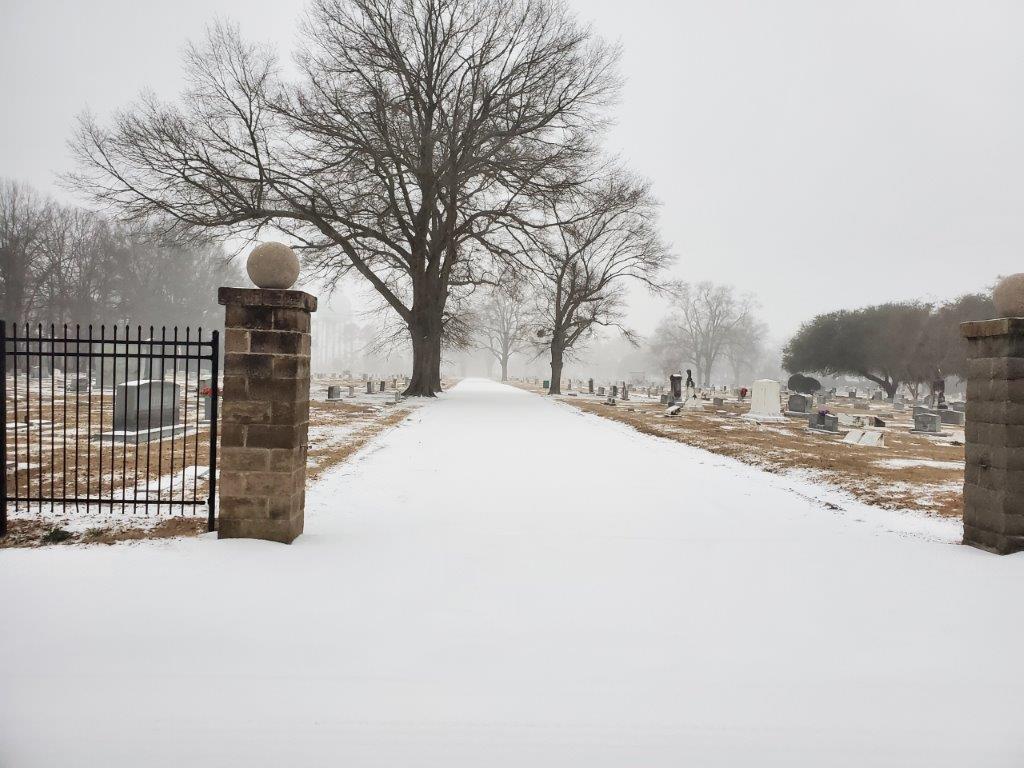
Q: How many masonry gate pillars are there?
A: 2